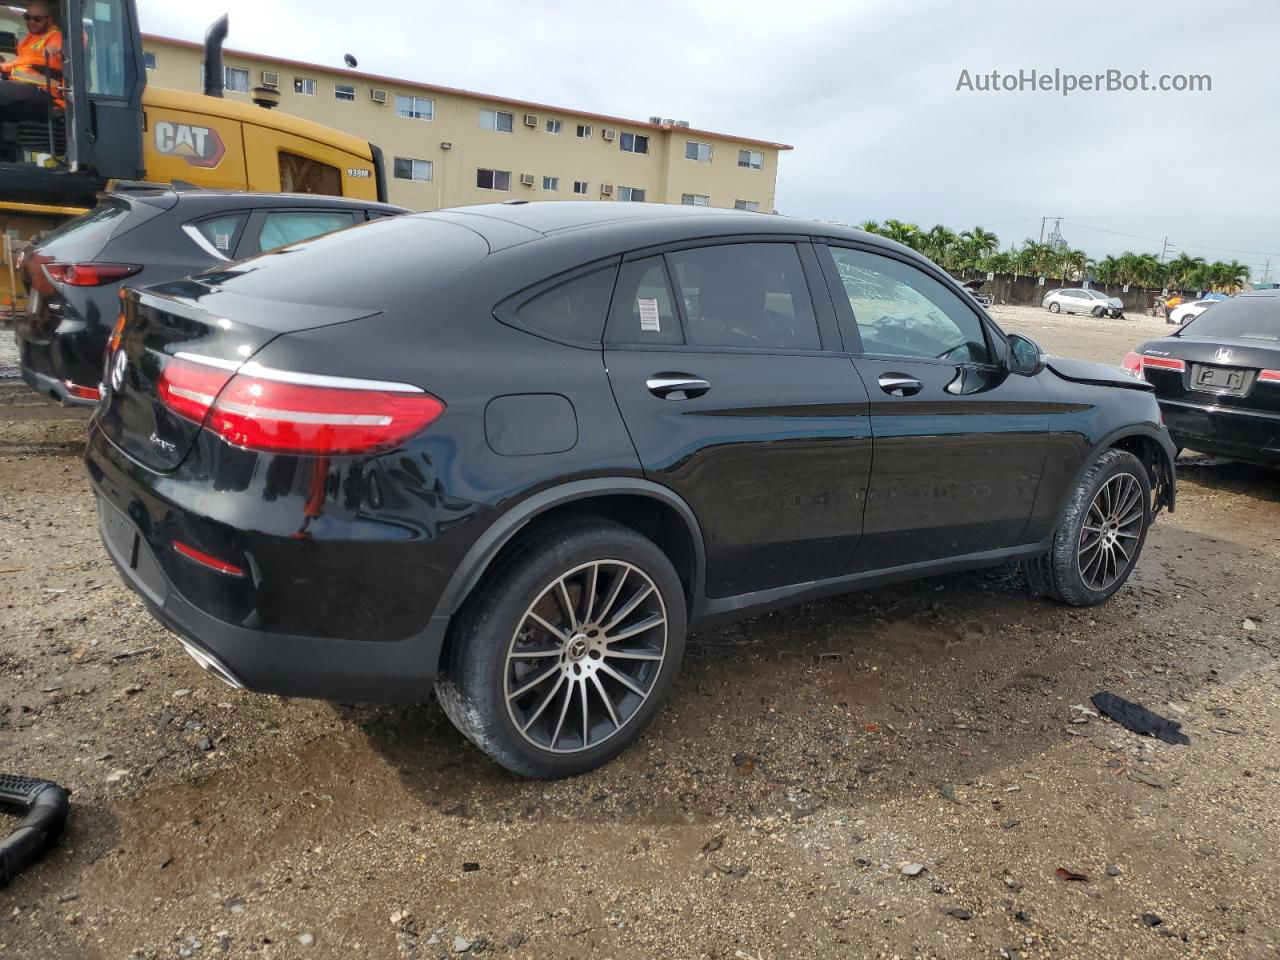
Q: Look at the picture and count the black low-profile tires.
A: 2